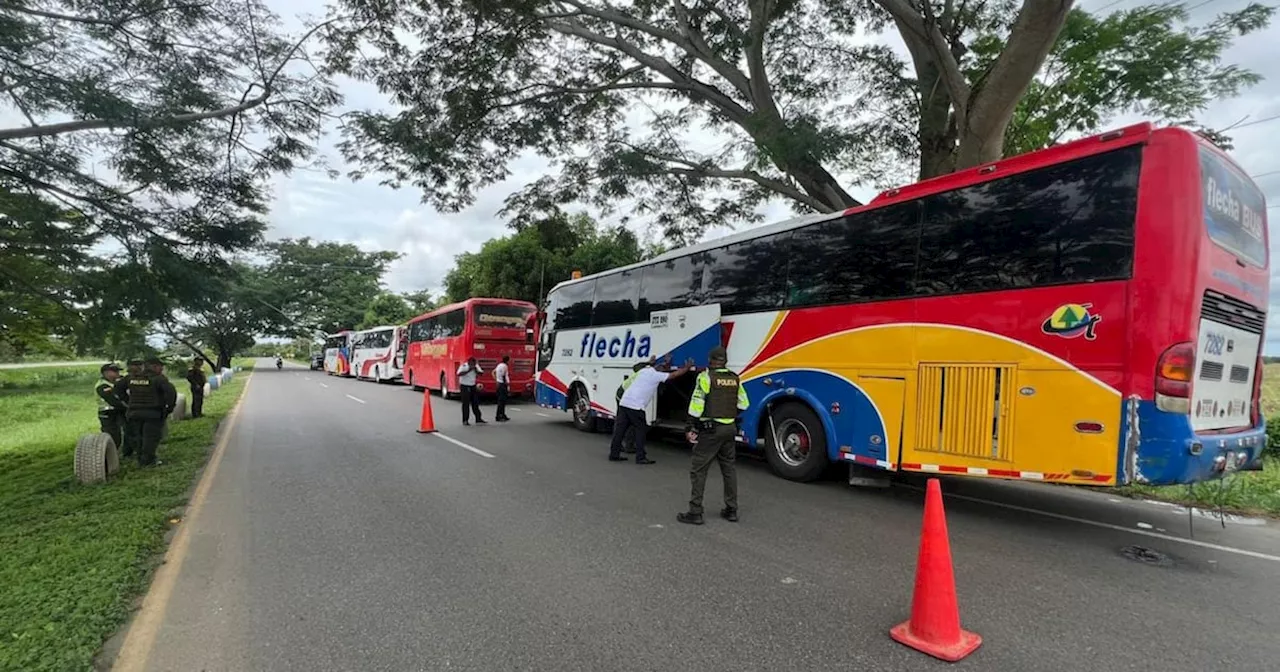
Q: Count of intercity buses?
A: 4